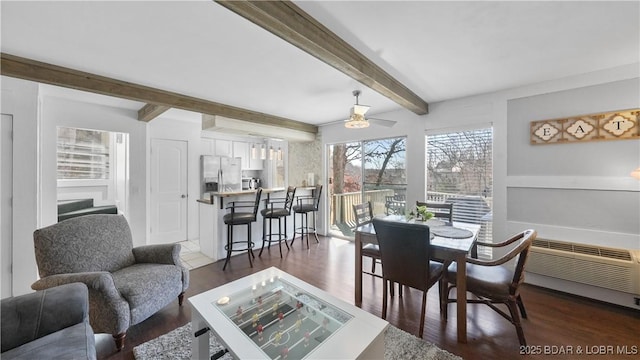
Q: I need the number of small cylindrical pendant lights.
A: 4